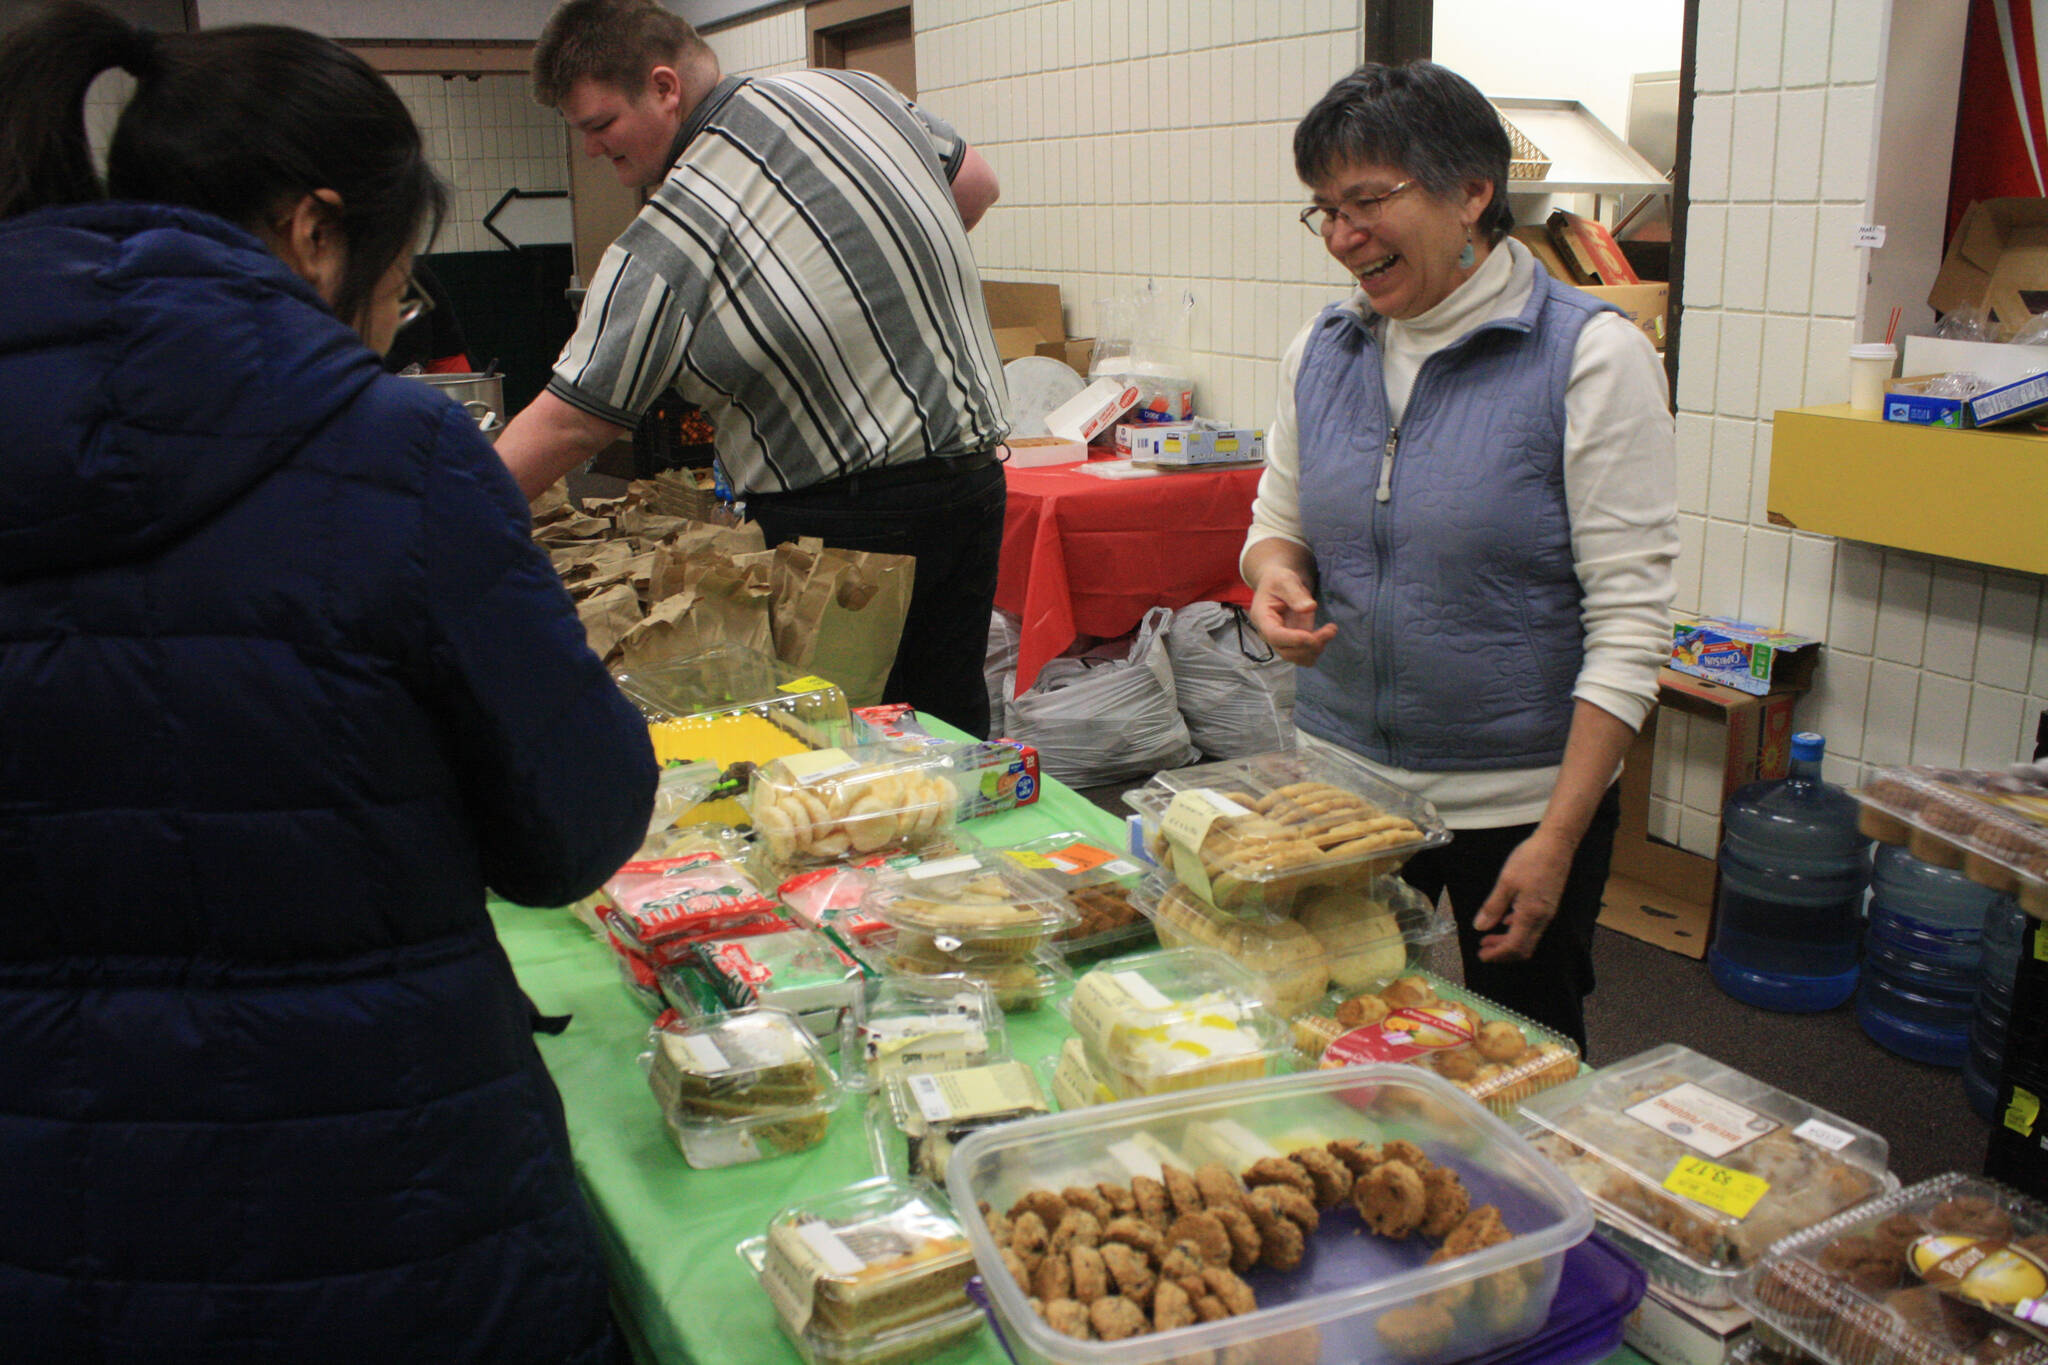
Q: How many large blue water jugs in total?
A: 3